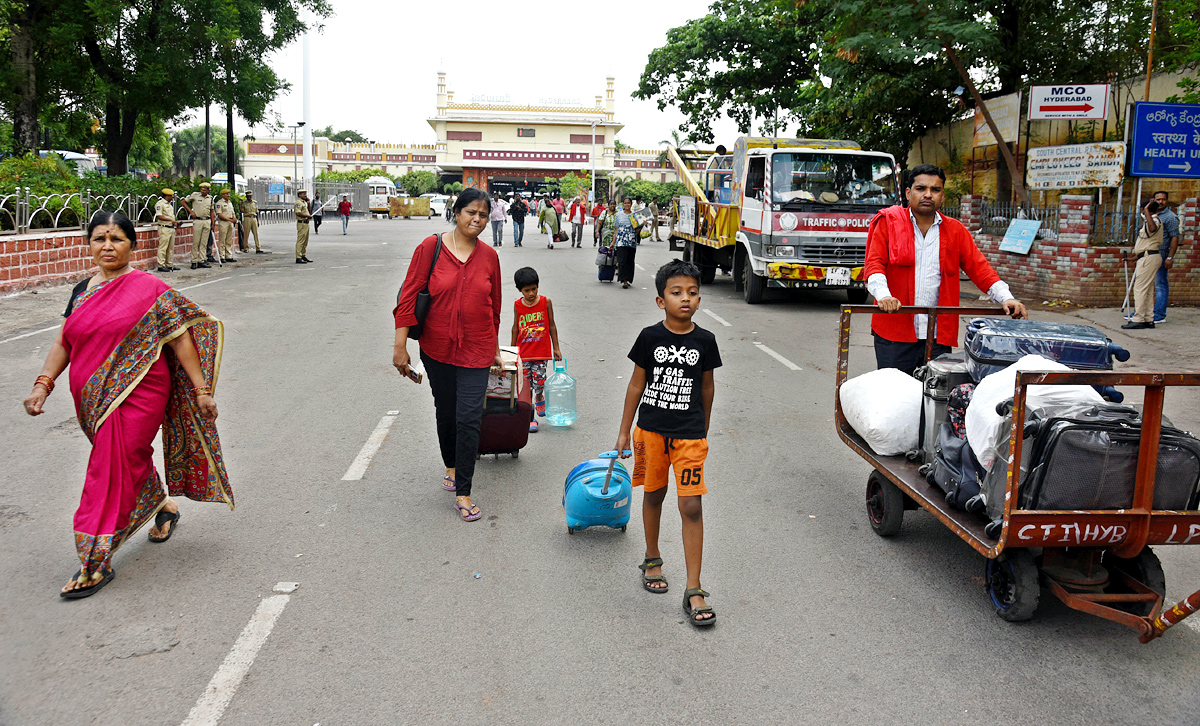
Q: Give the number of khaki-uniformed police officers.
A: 6